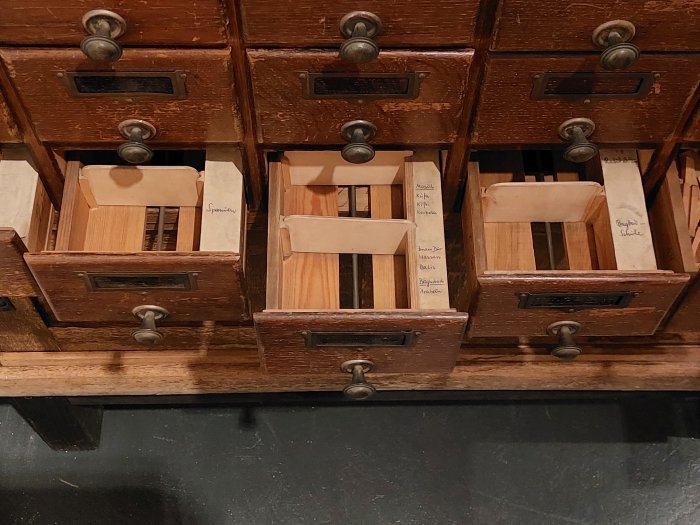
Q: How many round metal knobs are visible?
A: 9